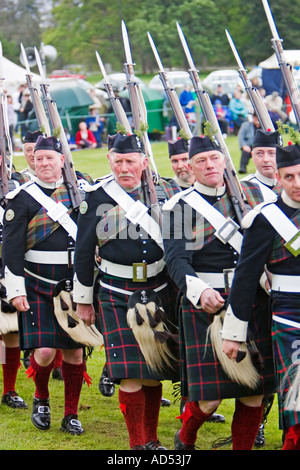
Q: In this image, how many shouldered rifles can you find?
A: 9